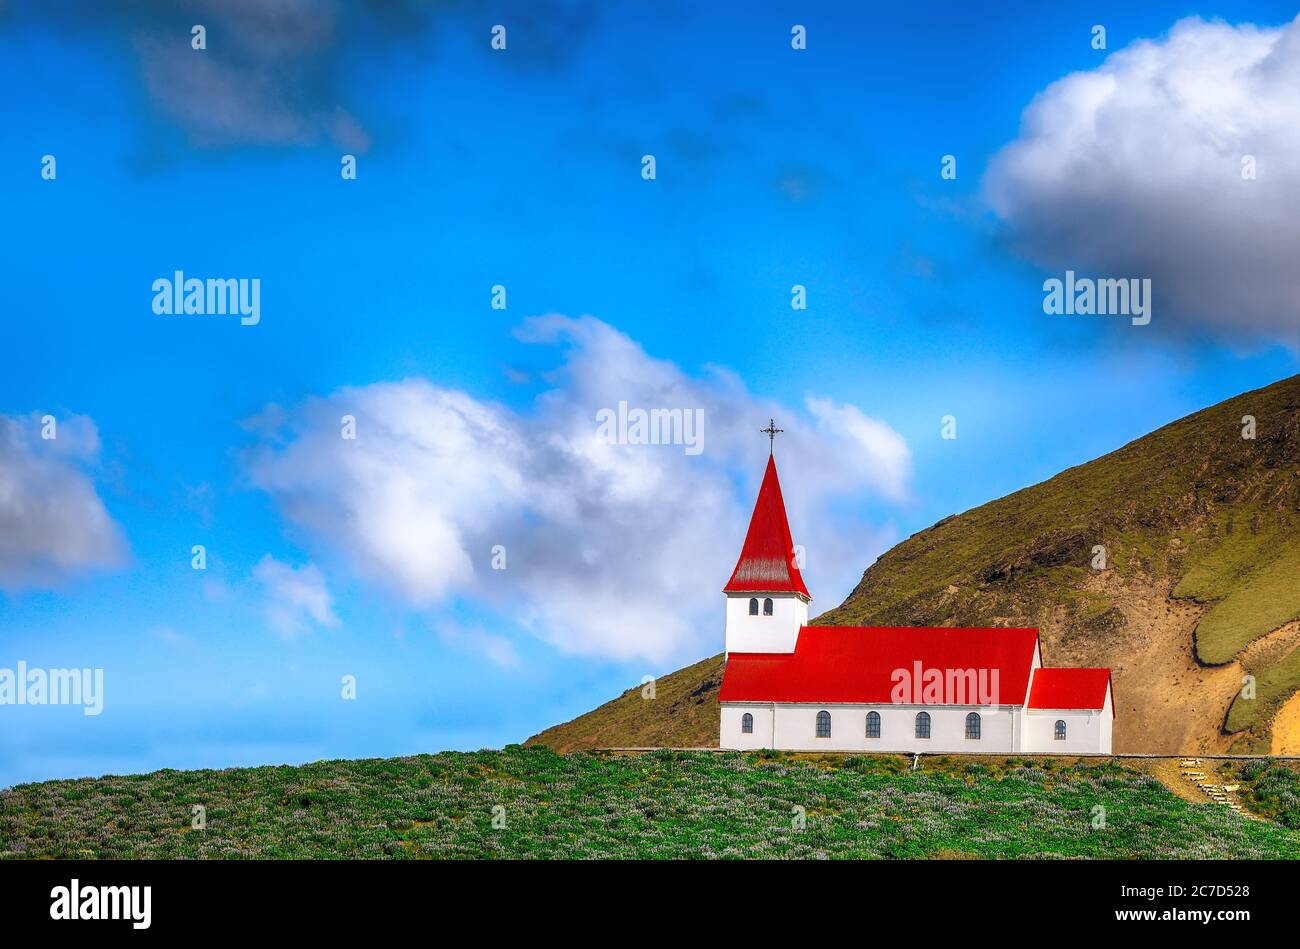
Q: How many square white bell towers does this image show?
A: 1